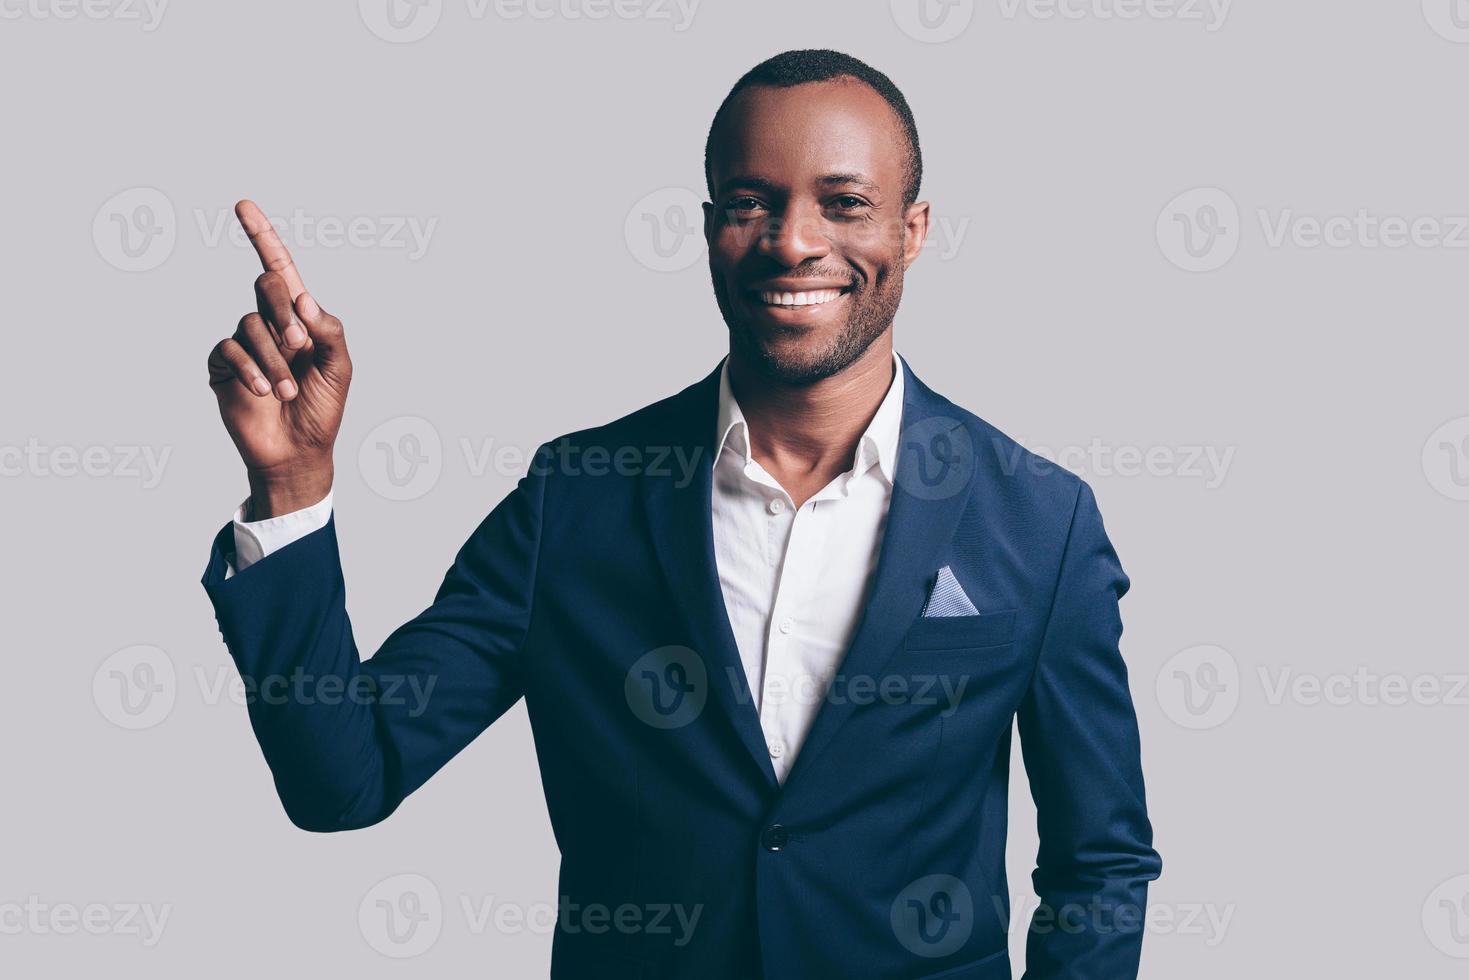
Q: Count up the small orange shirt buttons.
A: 0